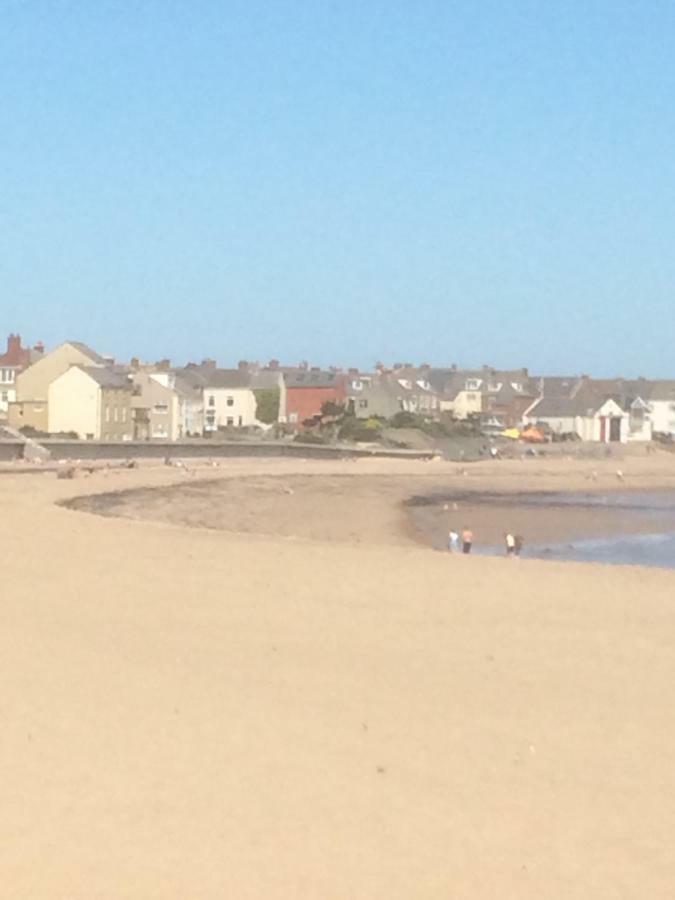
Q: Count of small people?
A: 4